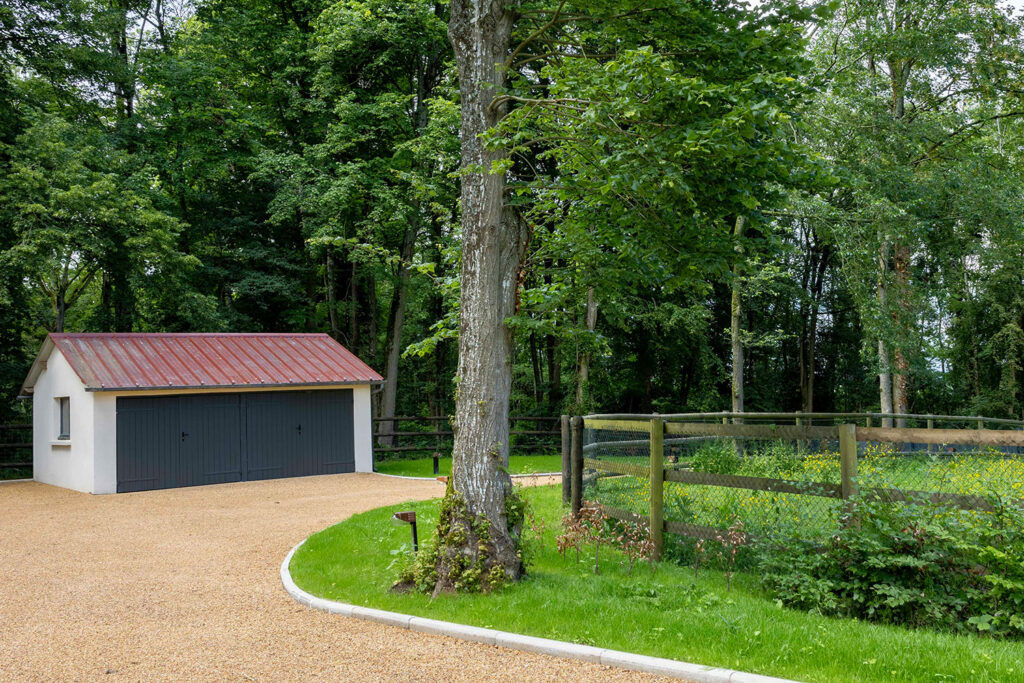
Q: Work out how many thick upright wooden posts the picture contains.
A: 4